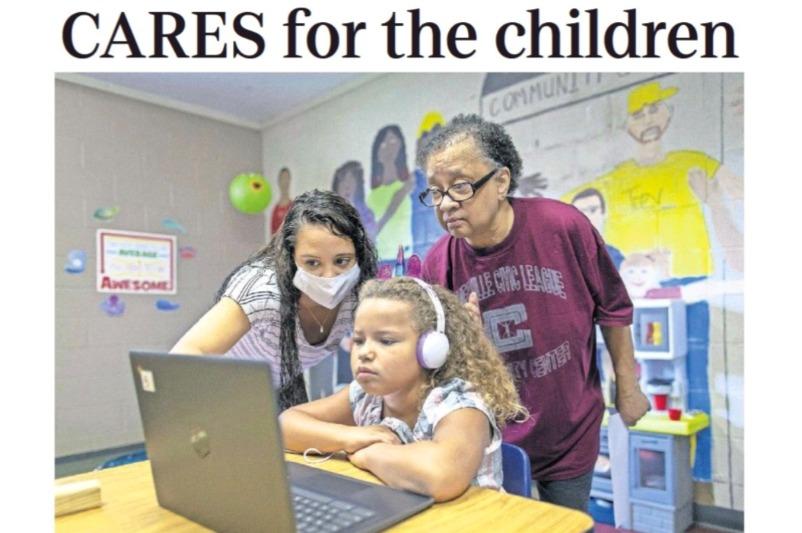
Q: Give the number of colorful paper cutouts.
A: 6